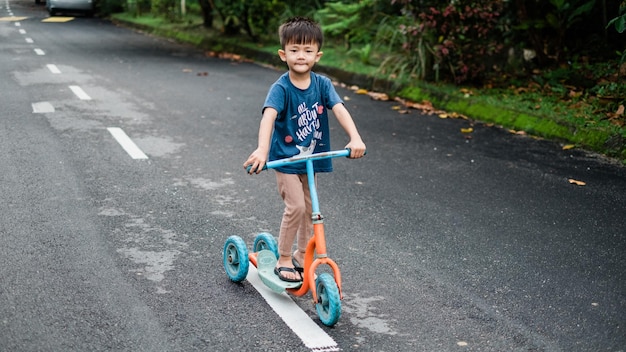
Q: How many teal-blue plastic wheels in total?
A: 3